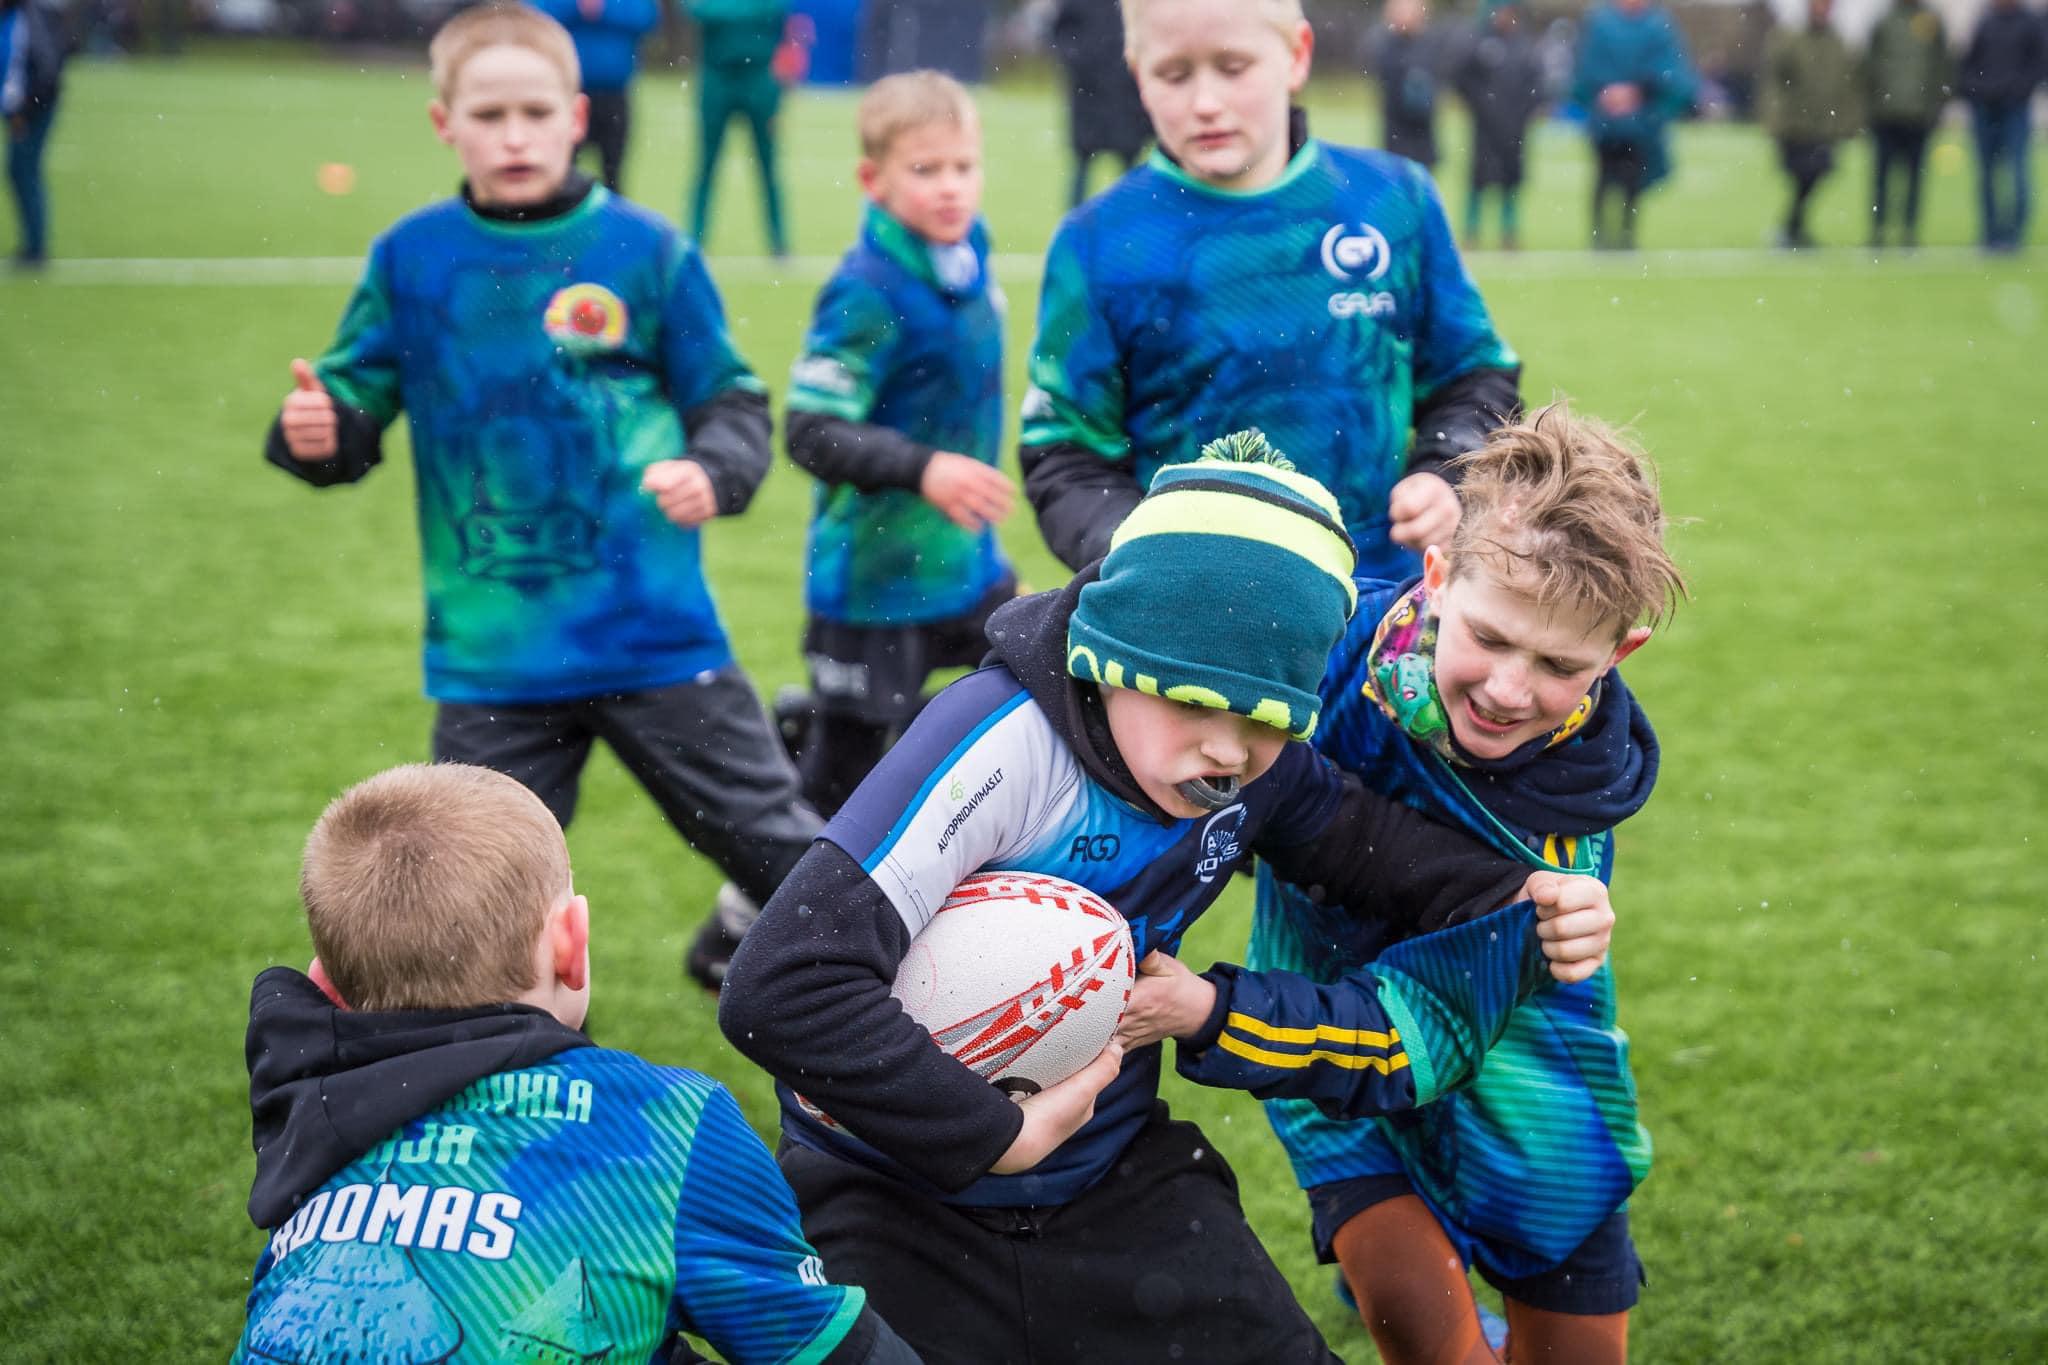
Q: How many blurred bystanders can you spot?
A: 10